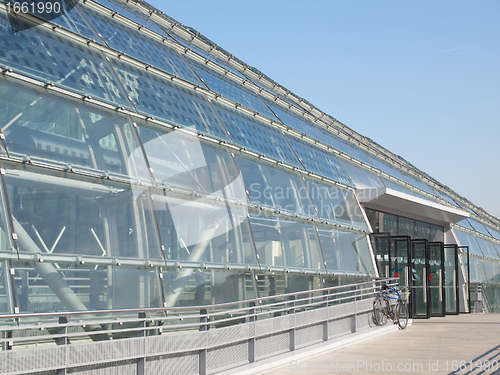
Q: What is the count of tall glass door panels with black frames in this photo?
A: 6